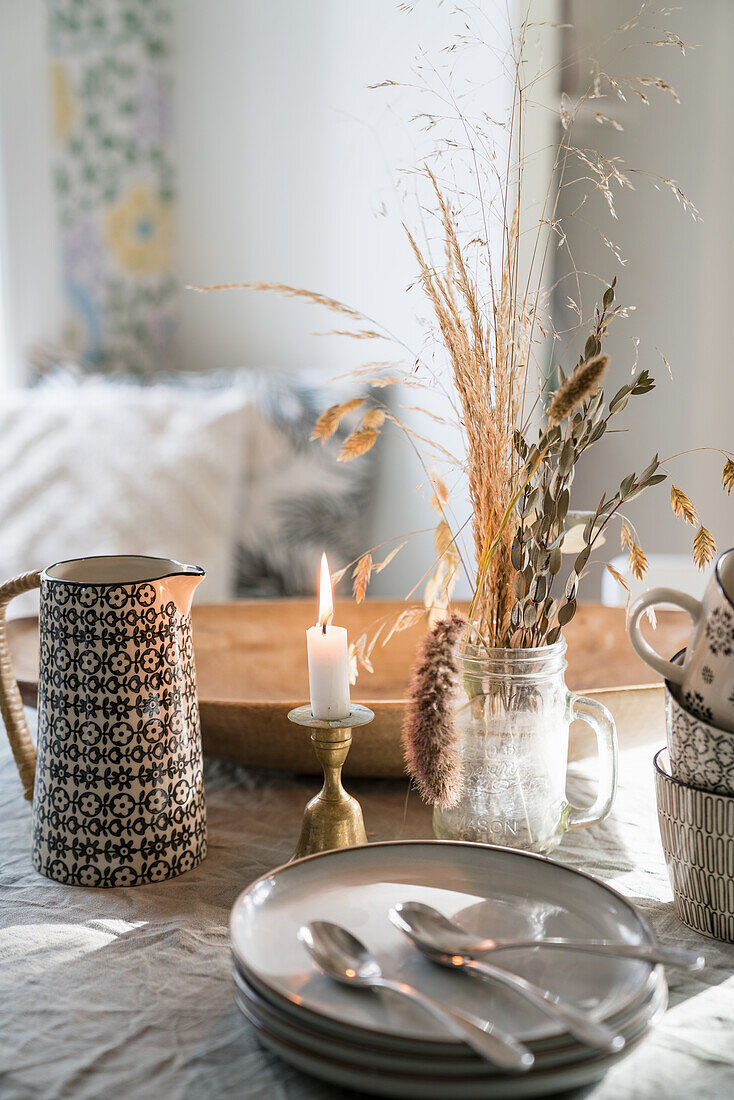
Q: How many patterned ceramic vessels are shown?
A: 4